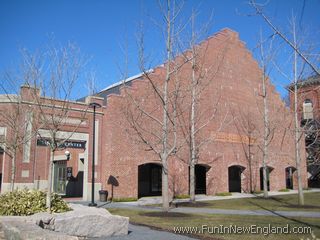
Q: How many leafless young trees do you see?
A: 6